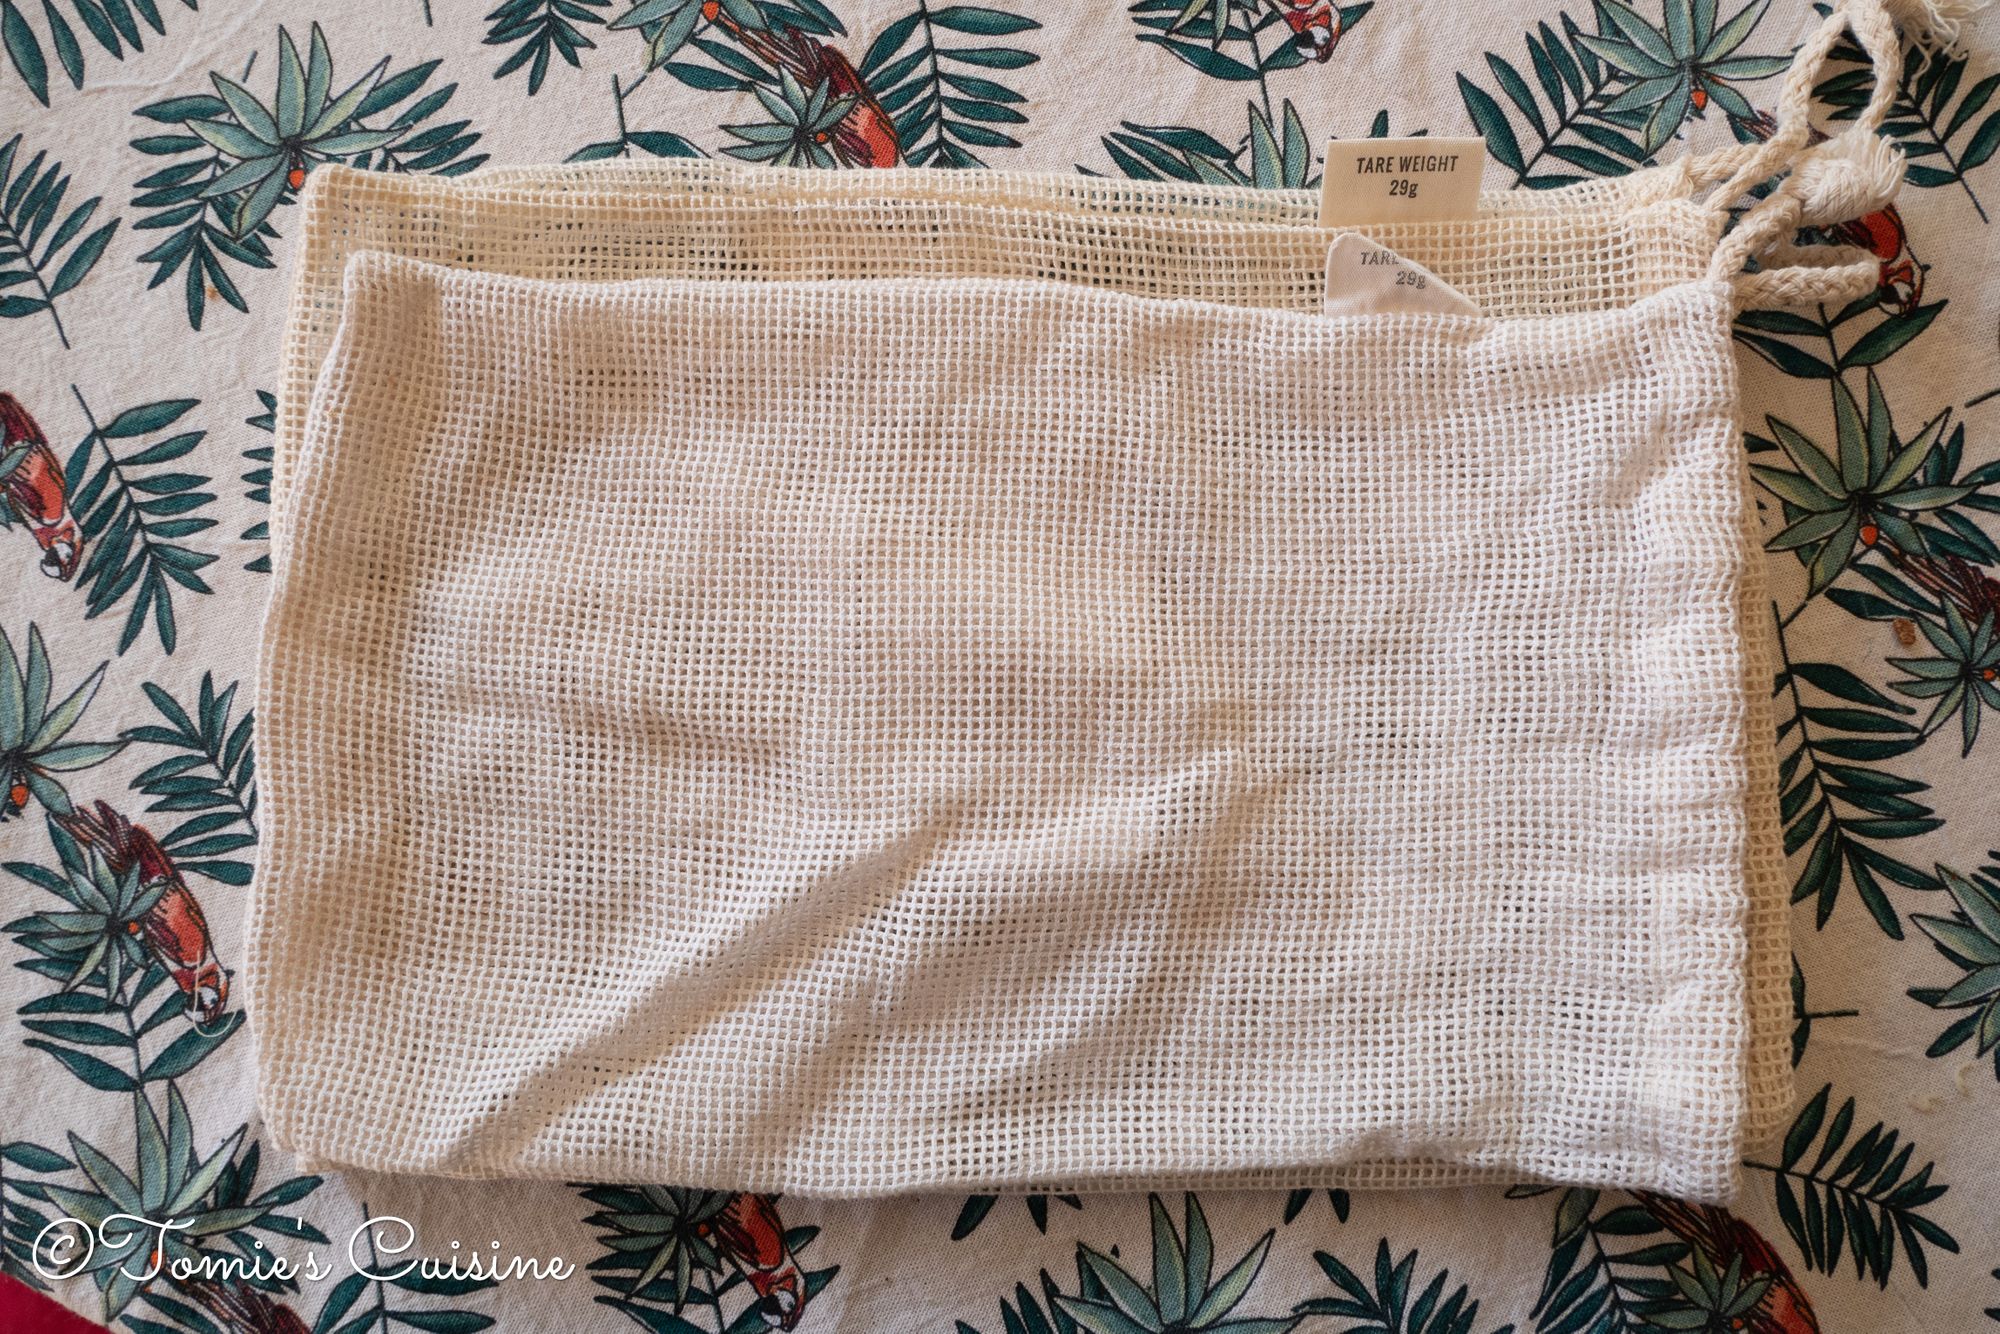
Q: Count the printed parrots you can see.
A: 9